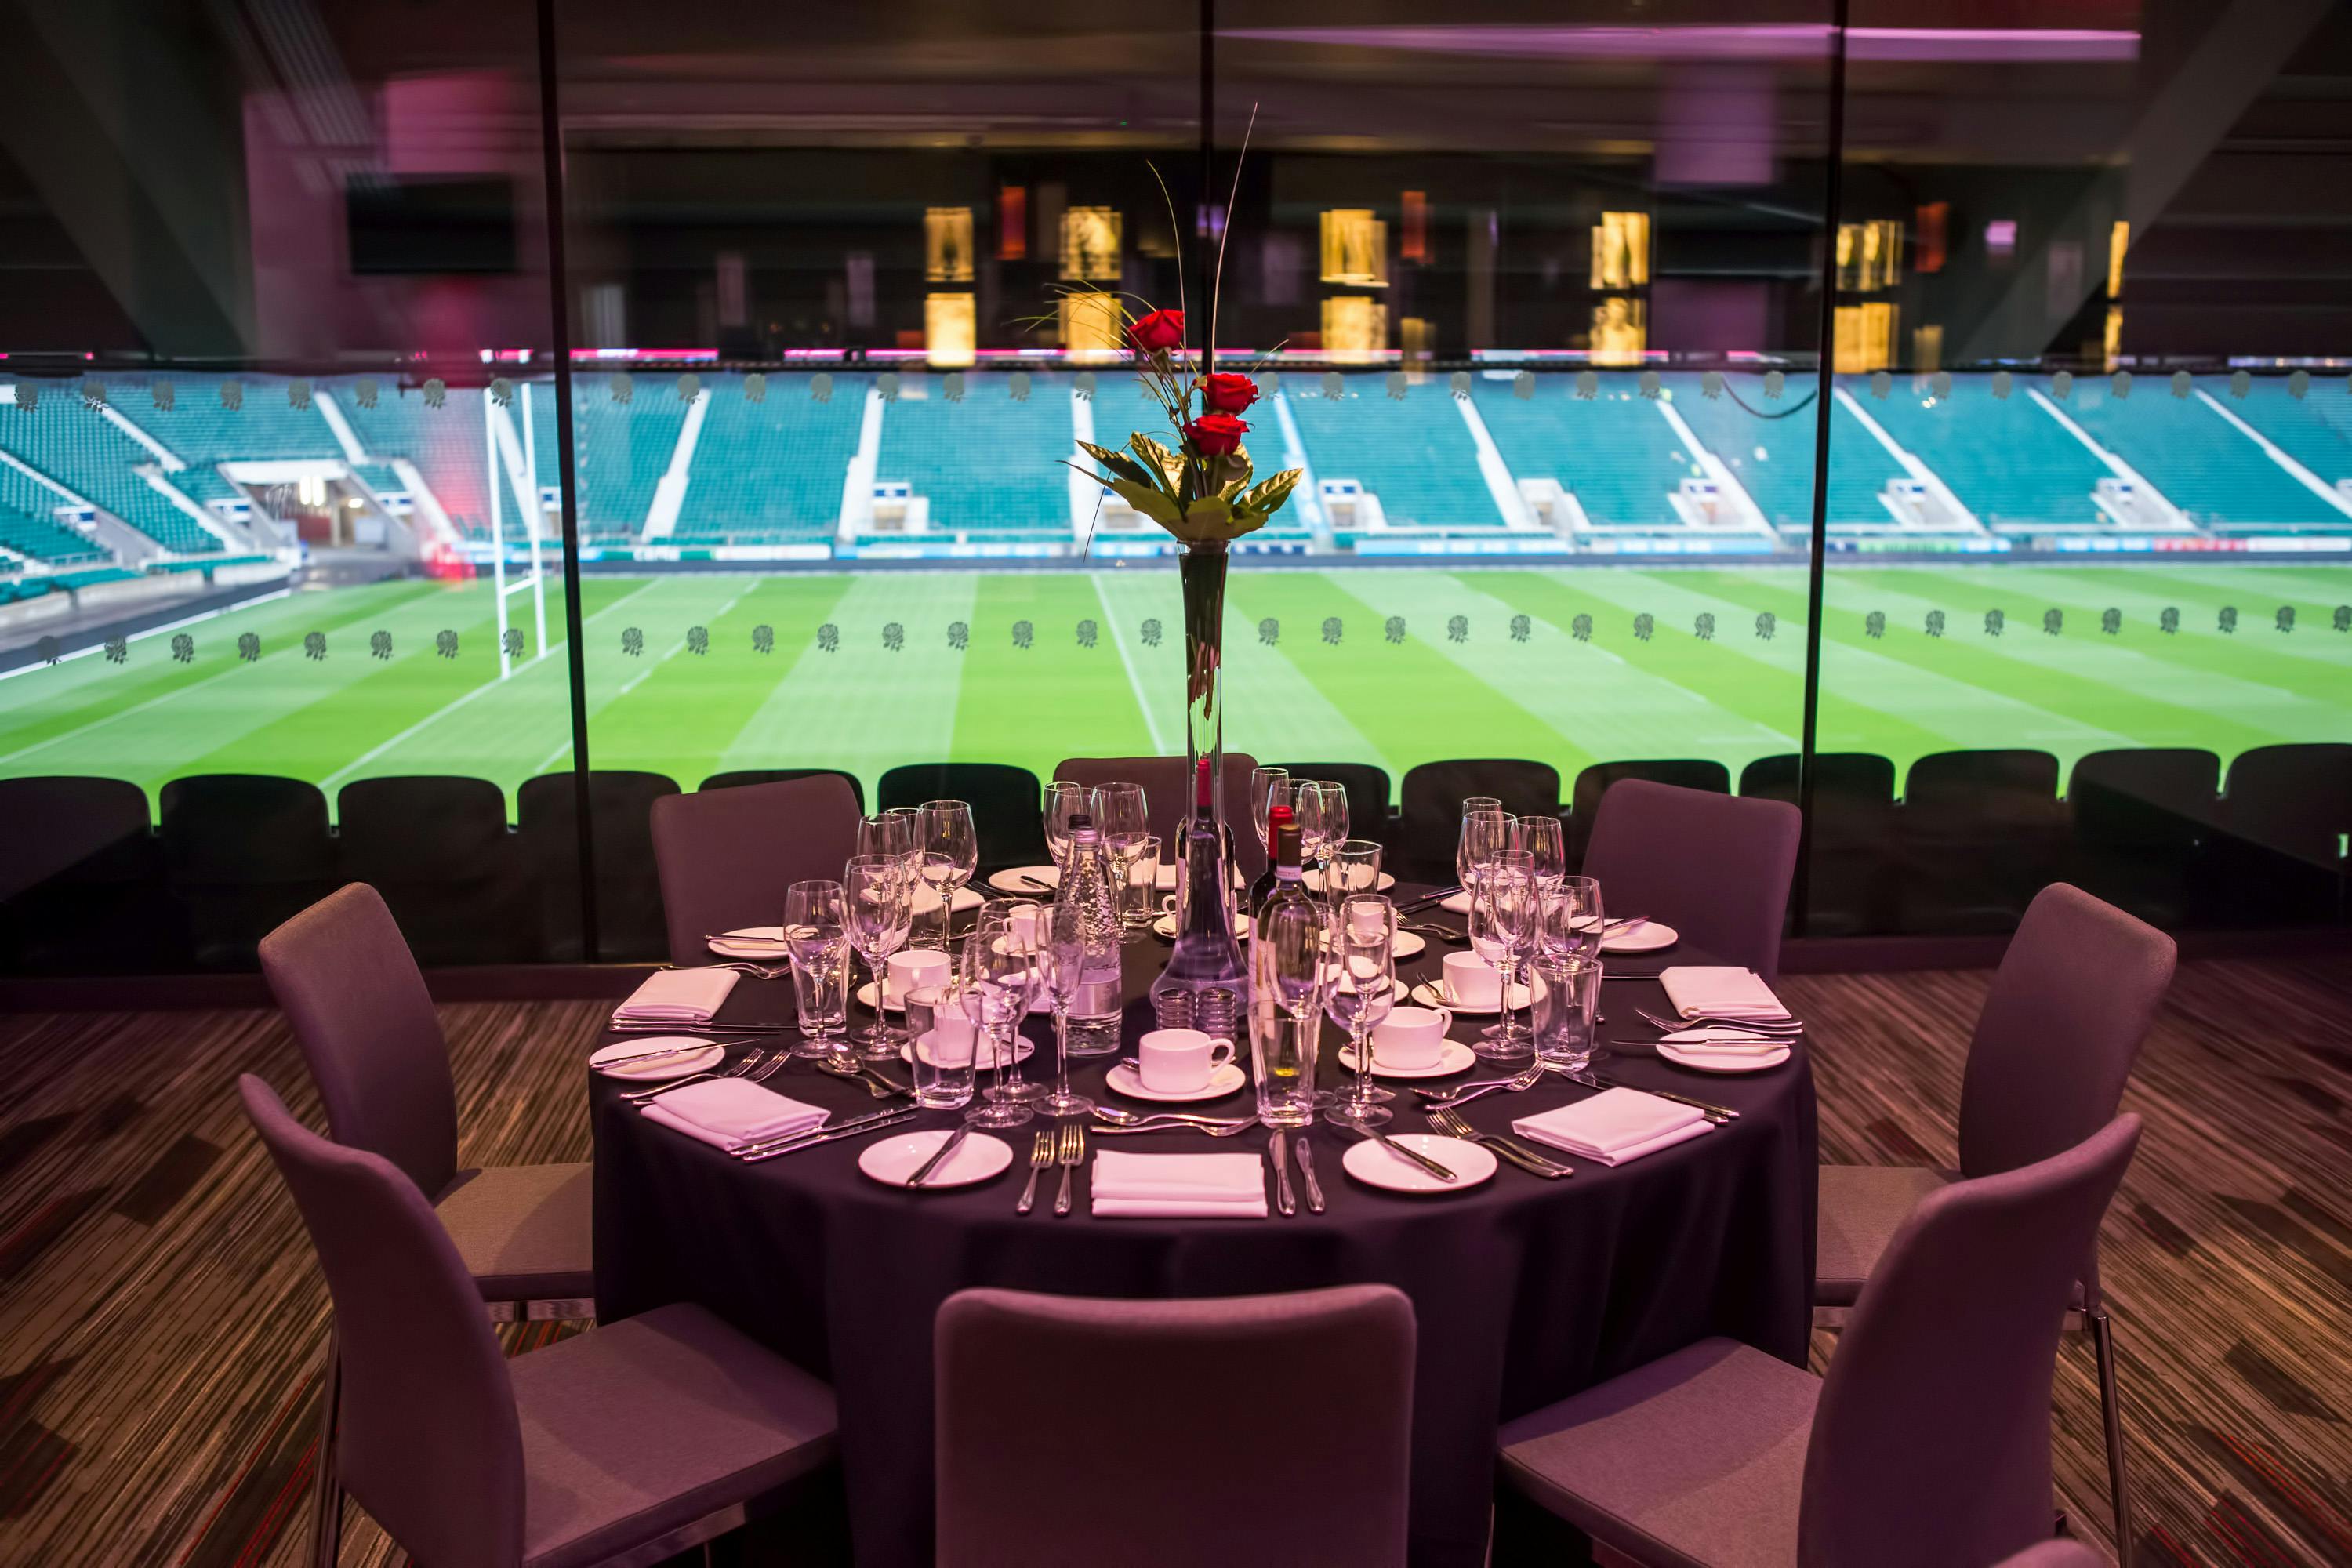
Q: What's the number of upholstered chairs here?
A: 8